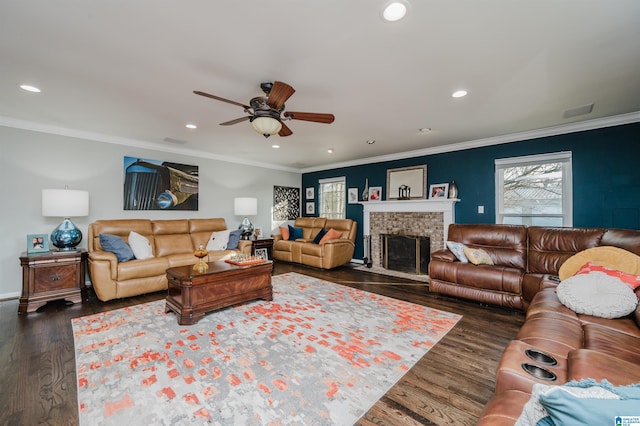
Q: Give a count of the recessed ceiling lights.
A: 8